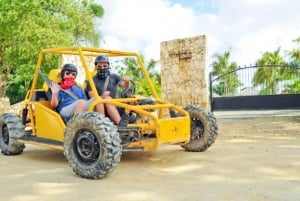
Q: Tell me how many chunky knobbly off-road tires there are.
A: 3